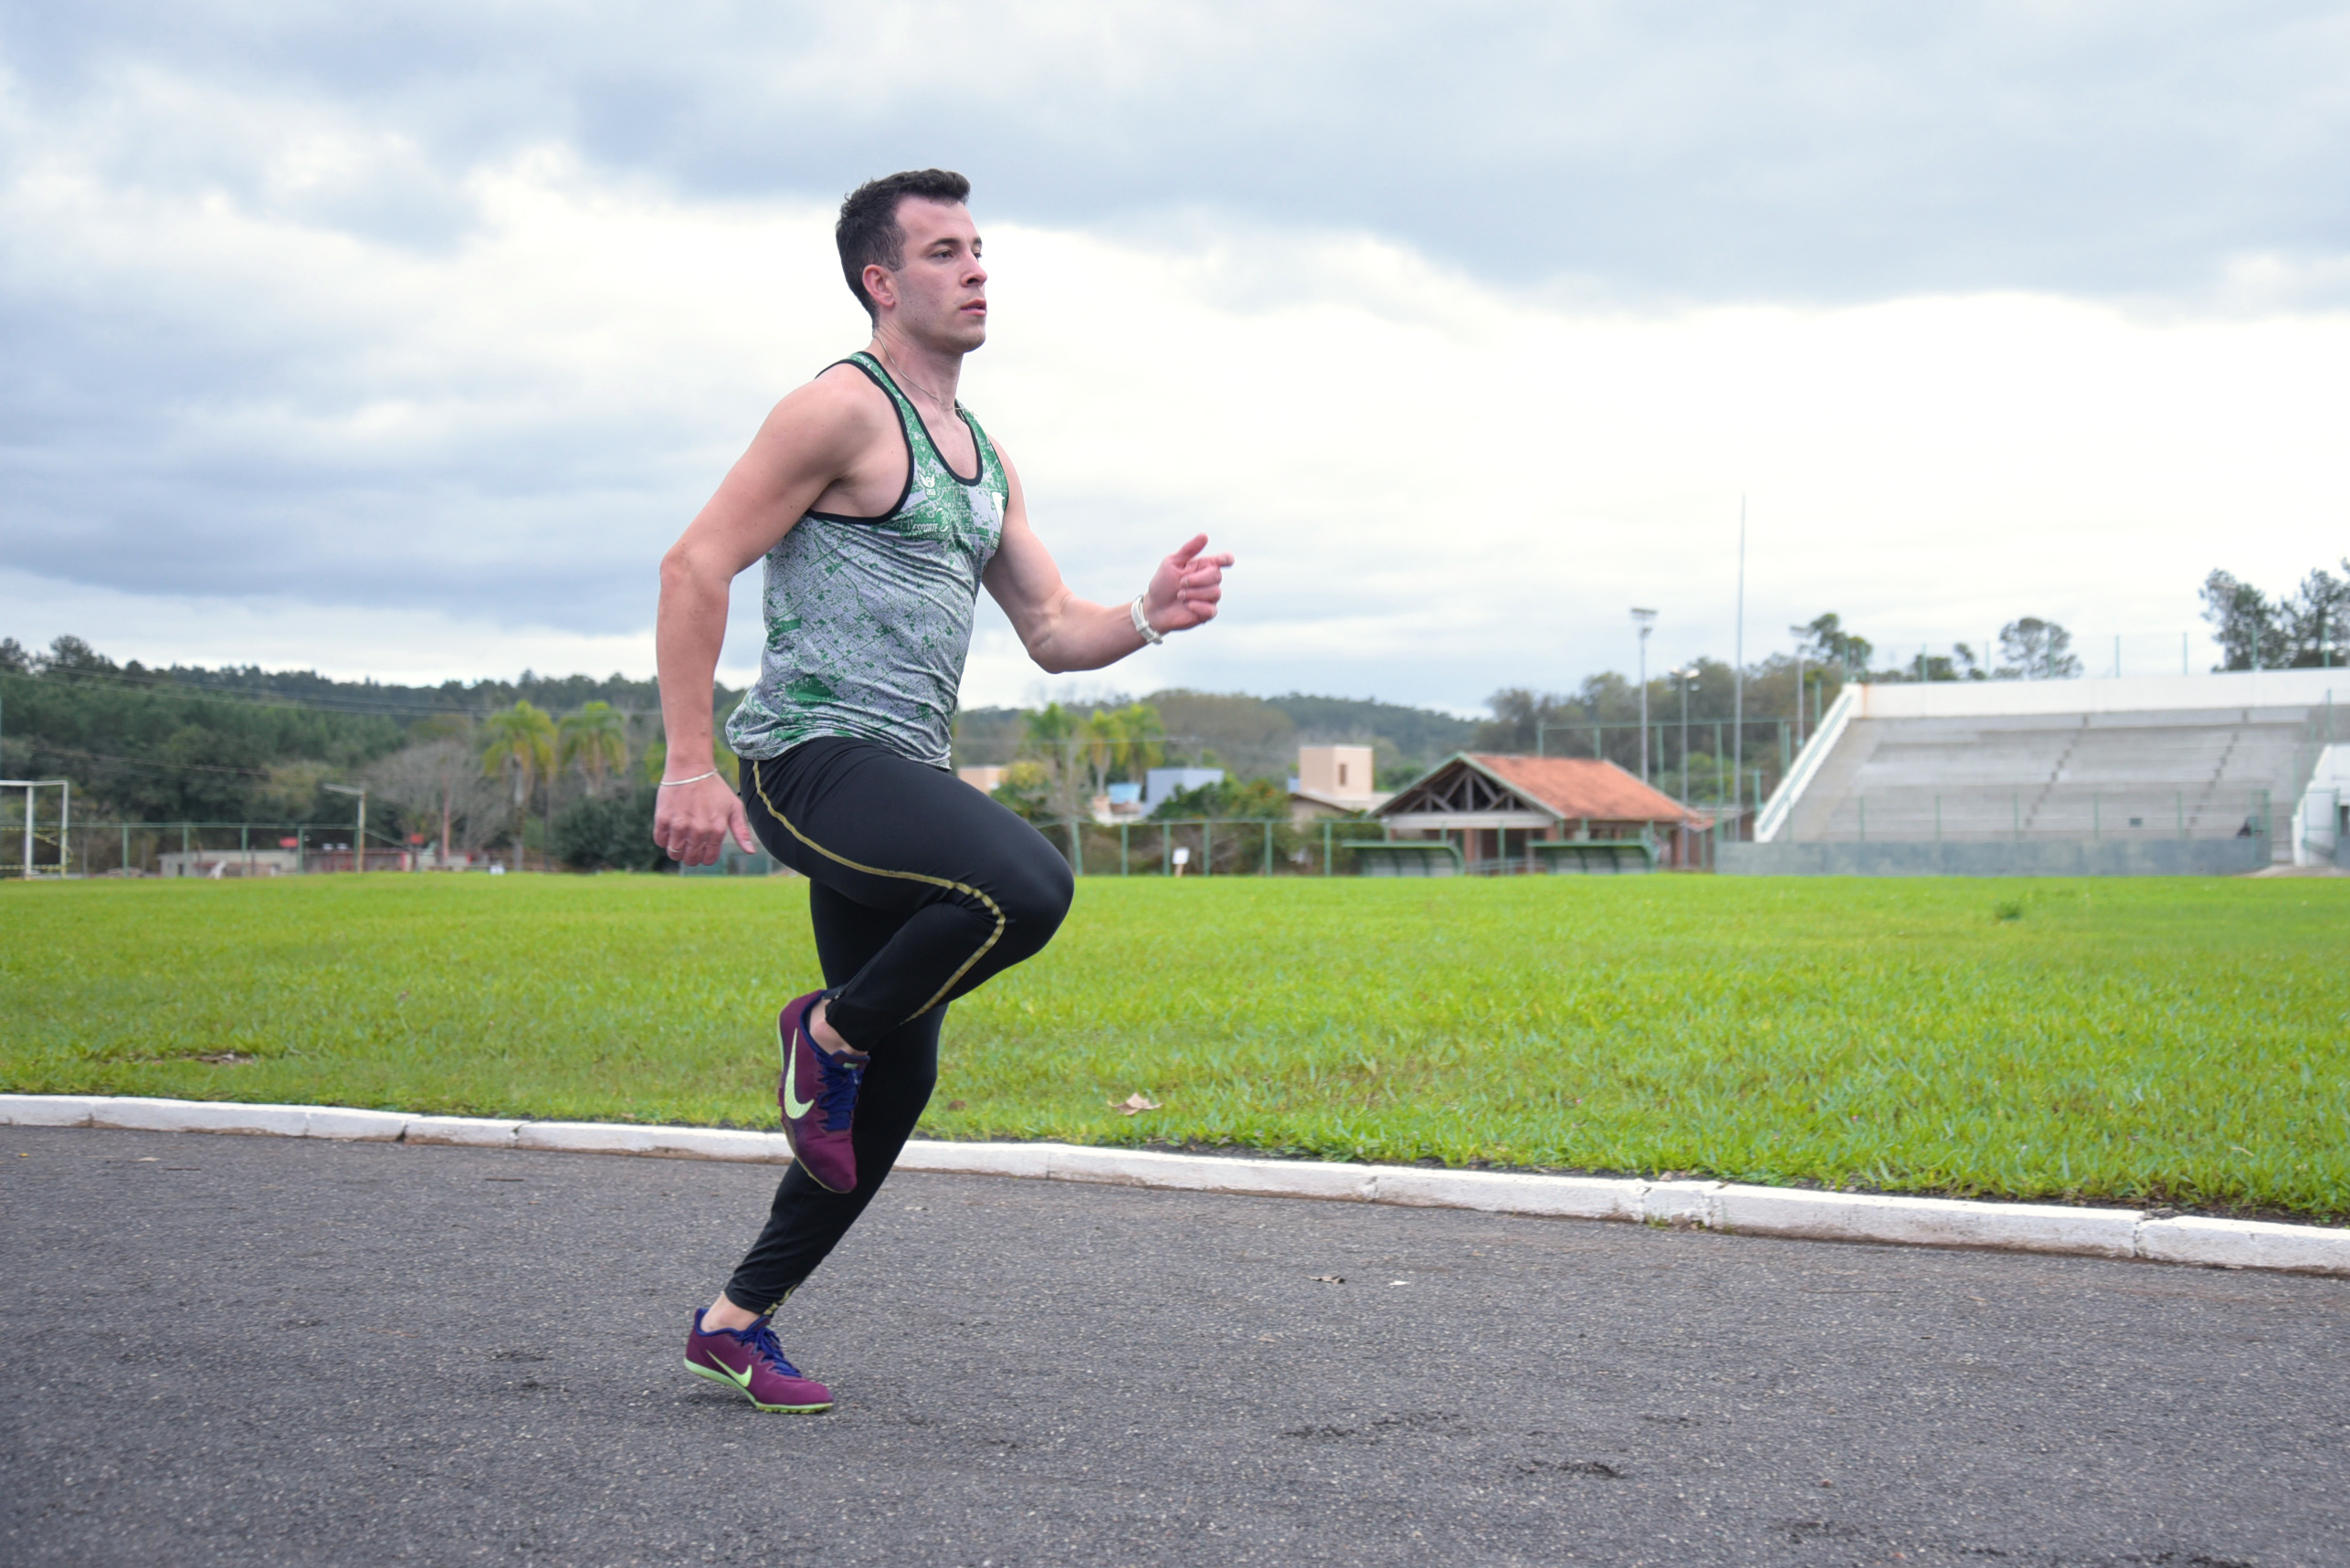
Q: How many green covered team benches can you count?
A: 2